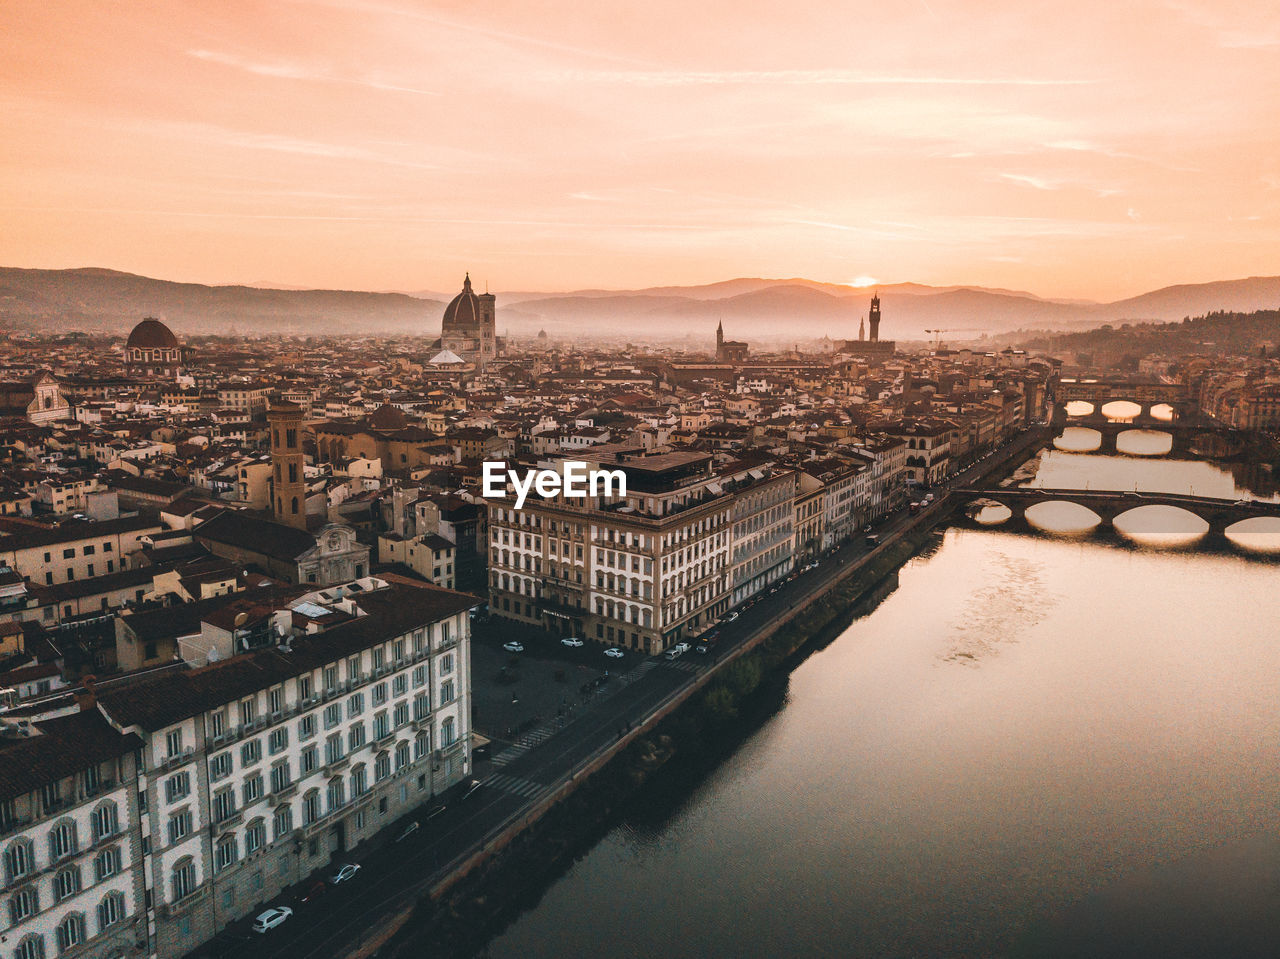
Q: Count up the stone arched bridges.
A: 3